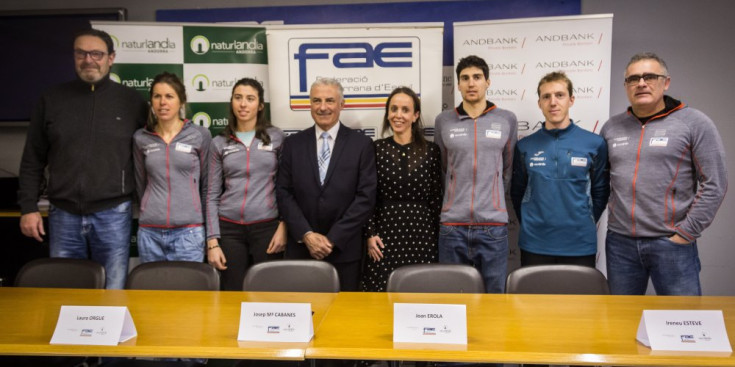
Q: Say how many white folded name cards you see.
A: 4